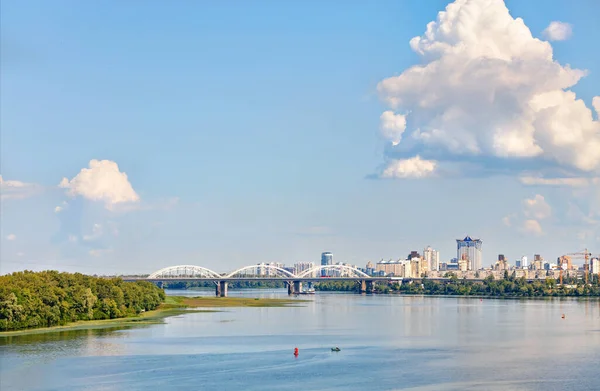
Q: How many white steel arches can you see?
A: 3